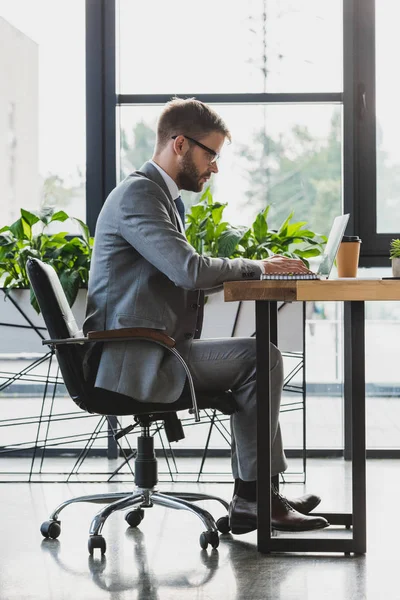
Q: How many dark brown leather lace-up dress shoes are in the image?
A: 2